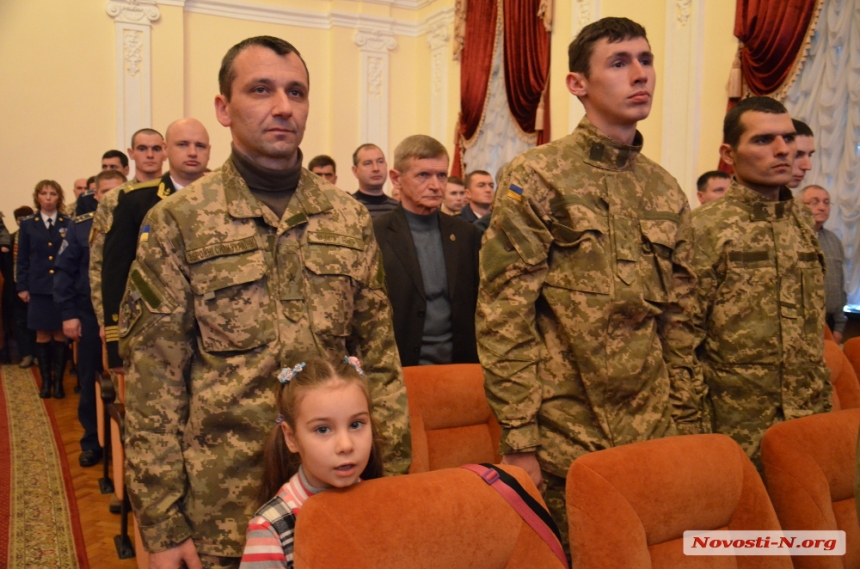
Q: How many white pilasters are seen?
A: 5